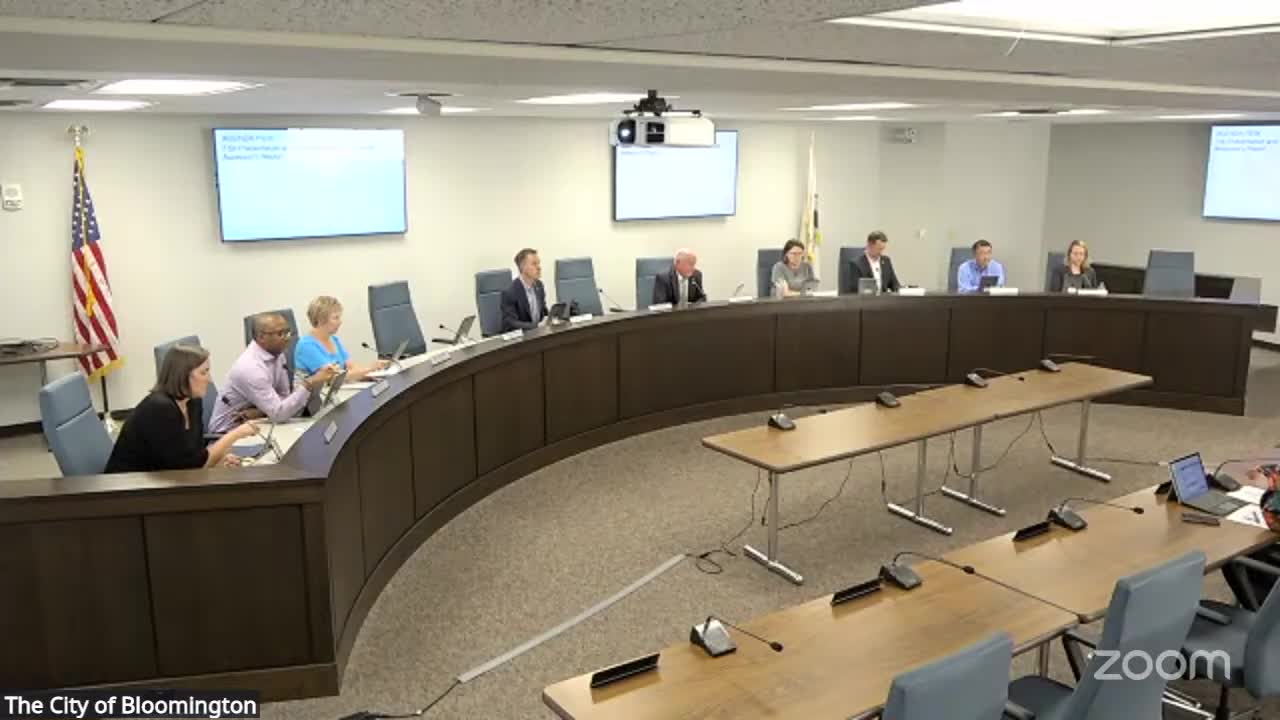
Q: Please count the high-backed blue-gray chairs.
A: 15